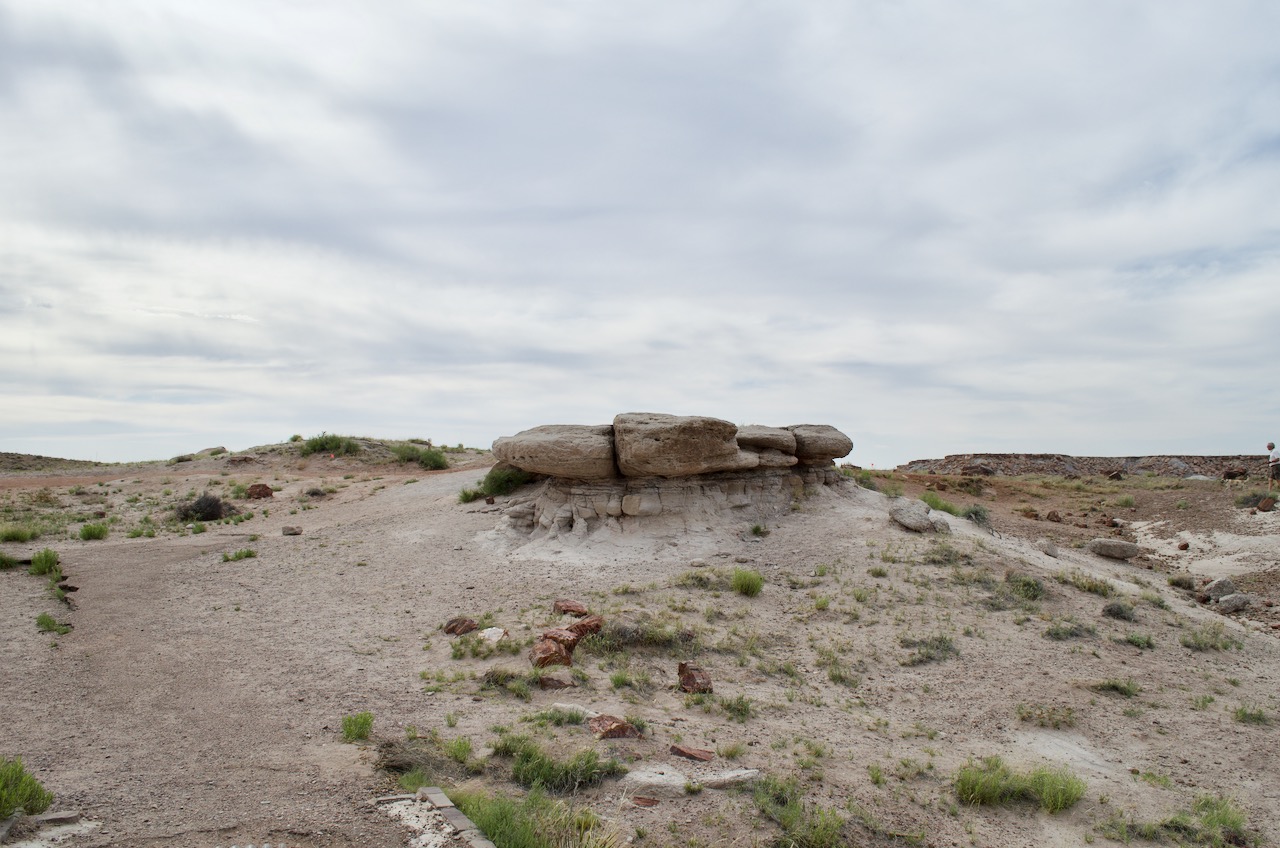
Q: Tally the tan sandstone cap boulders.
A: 4